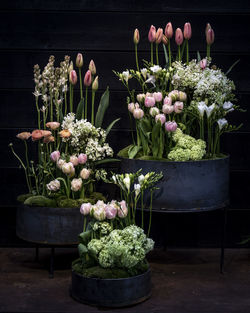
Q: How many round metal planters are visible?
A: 3